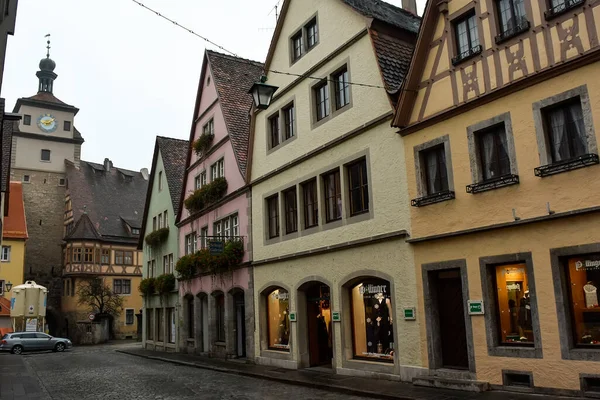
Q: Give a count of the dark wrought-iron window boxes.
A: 6